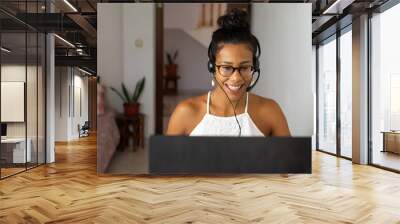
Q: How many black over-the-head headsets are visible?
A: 1